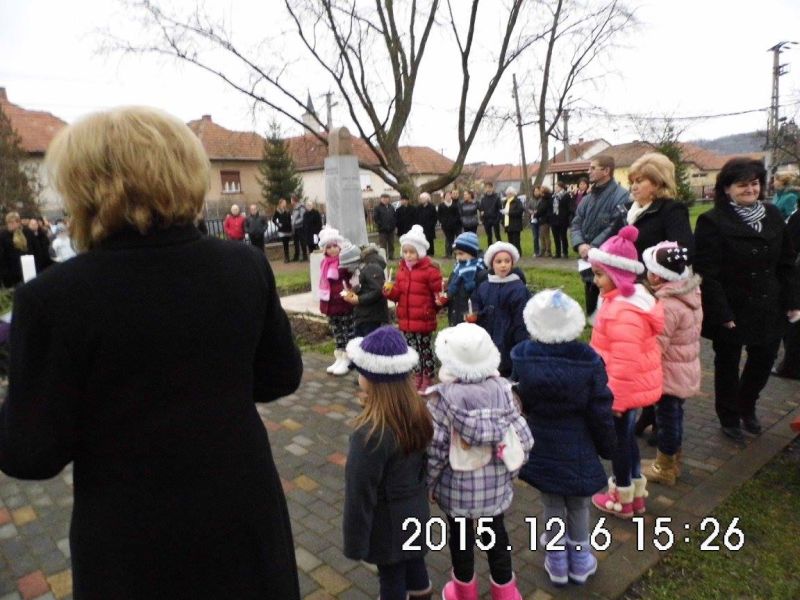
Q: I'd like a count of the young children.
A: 10